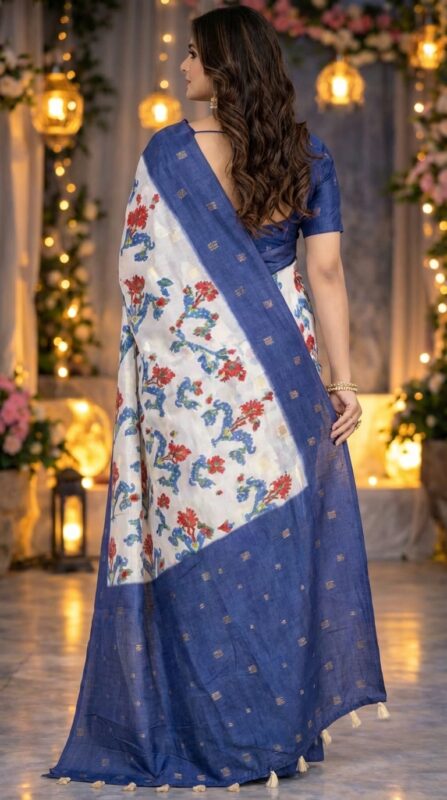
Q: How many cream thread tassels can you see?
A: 11